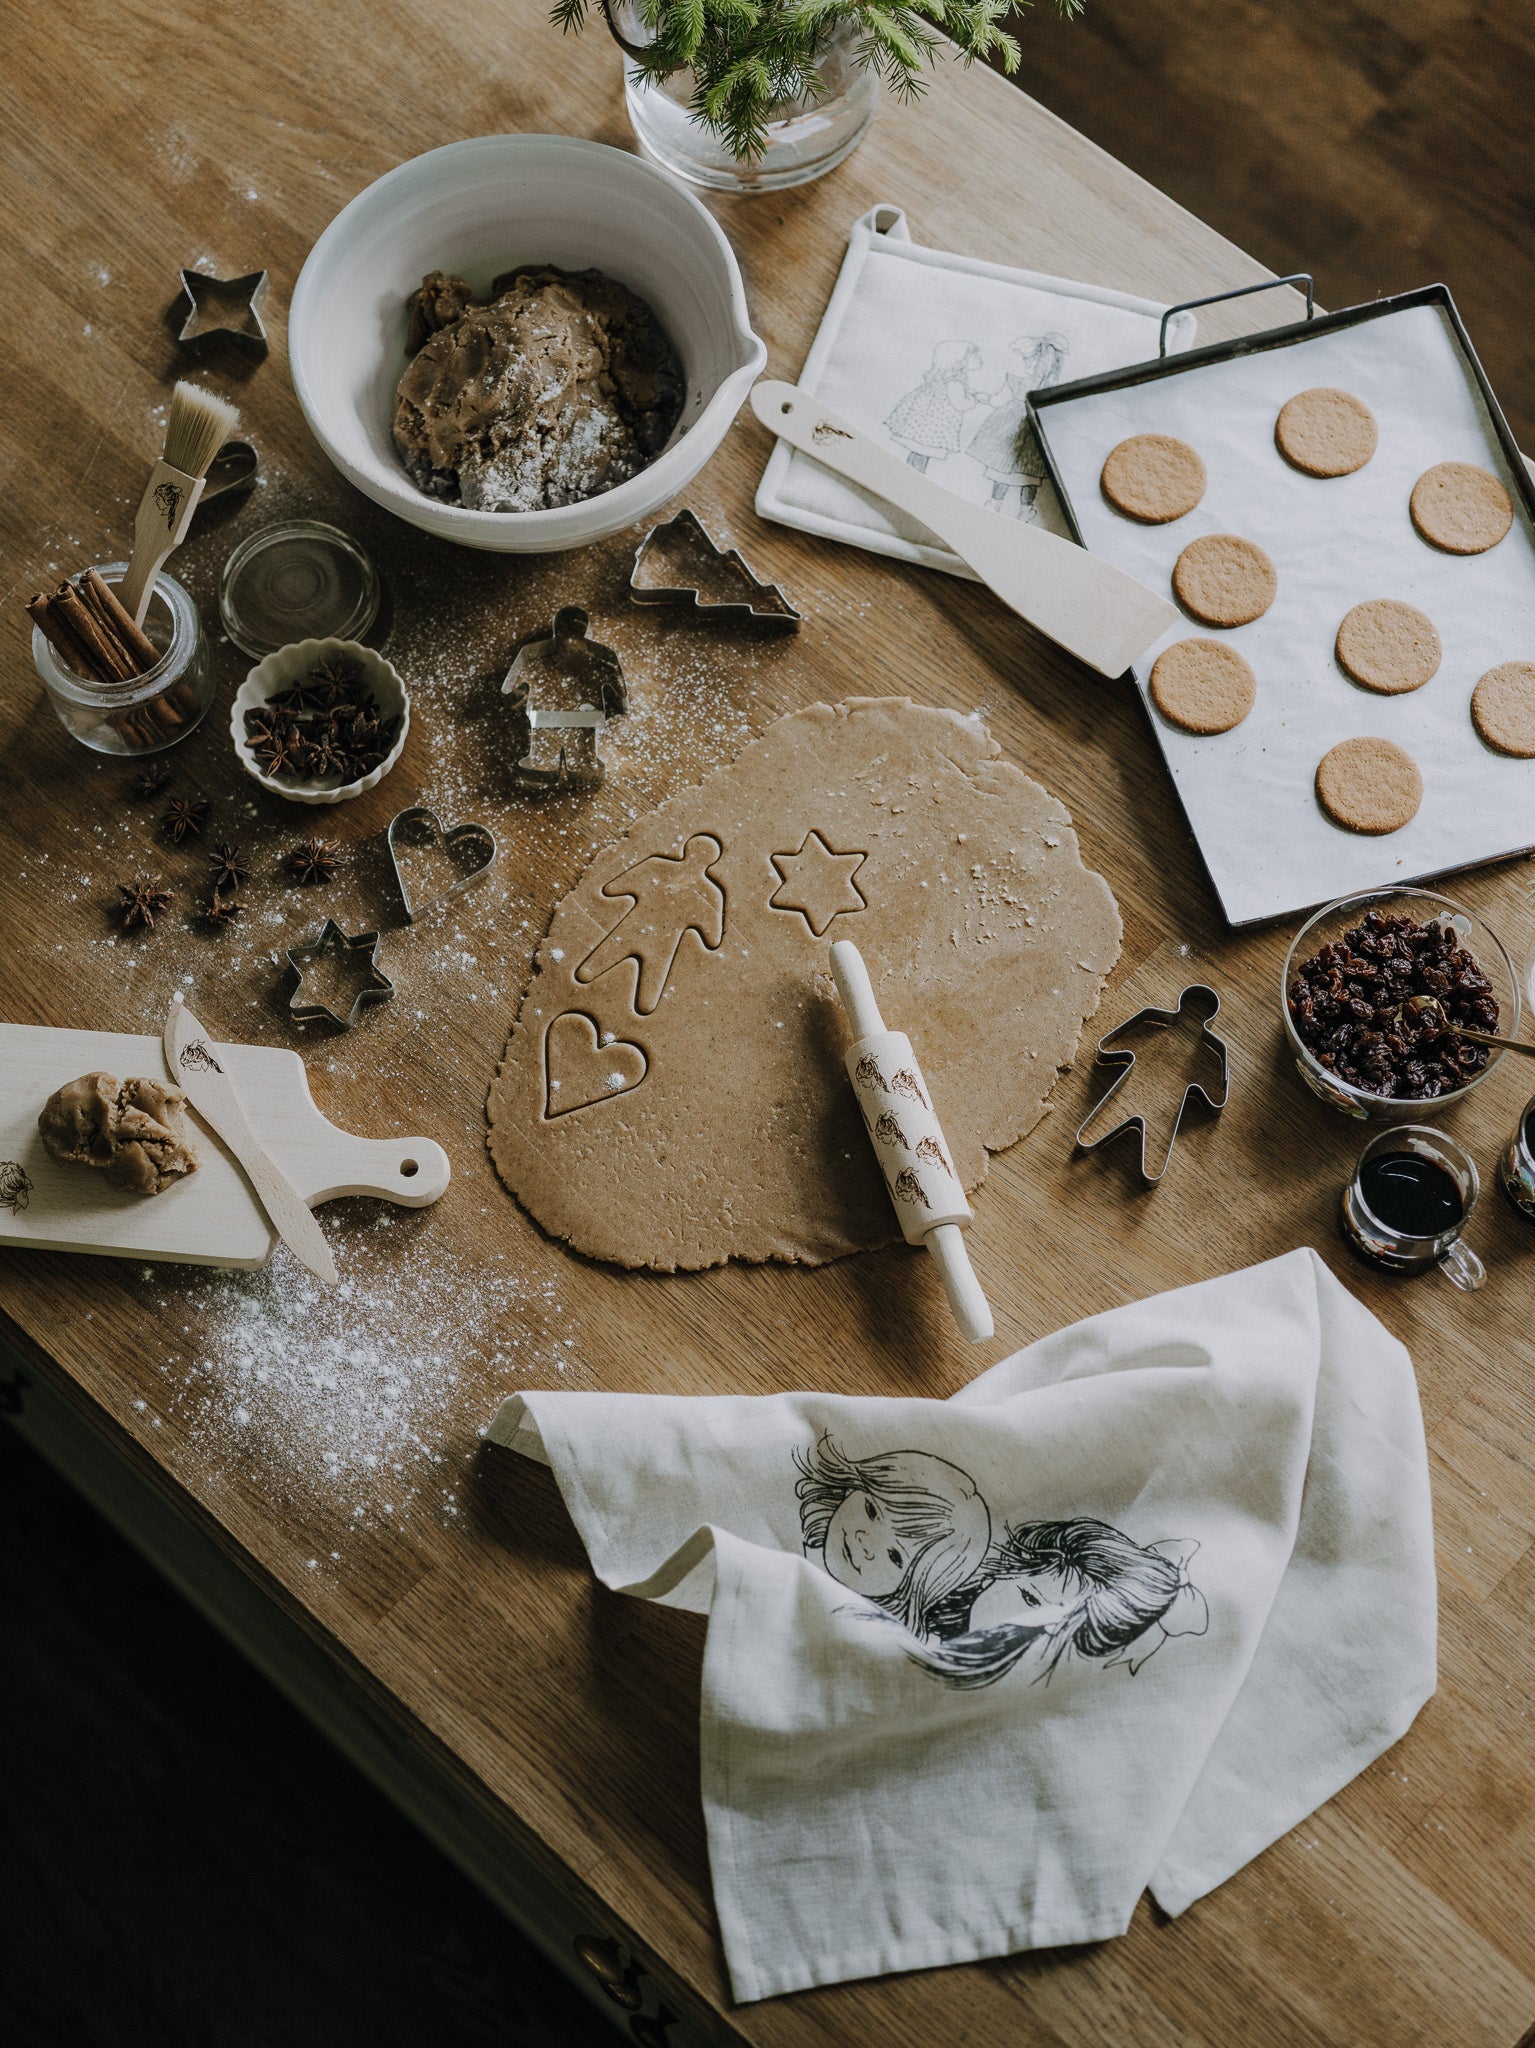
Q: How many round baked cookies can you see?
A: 8